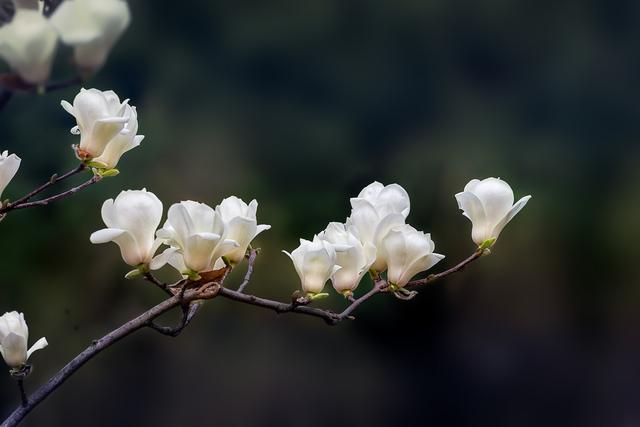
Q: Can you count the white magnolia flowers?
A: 14